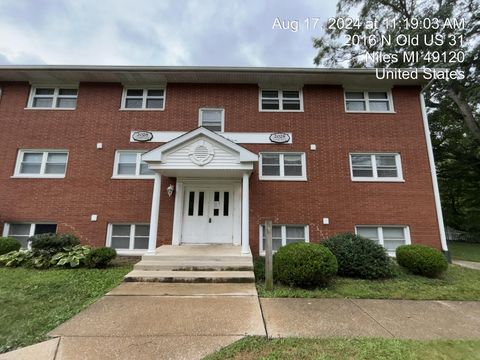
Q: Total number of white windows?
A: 13